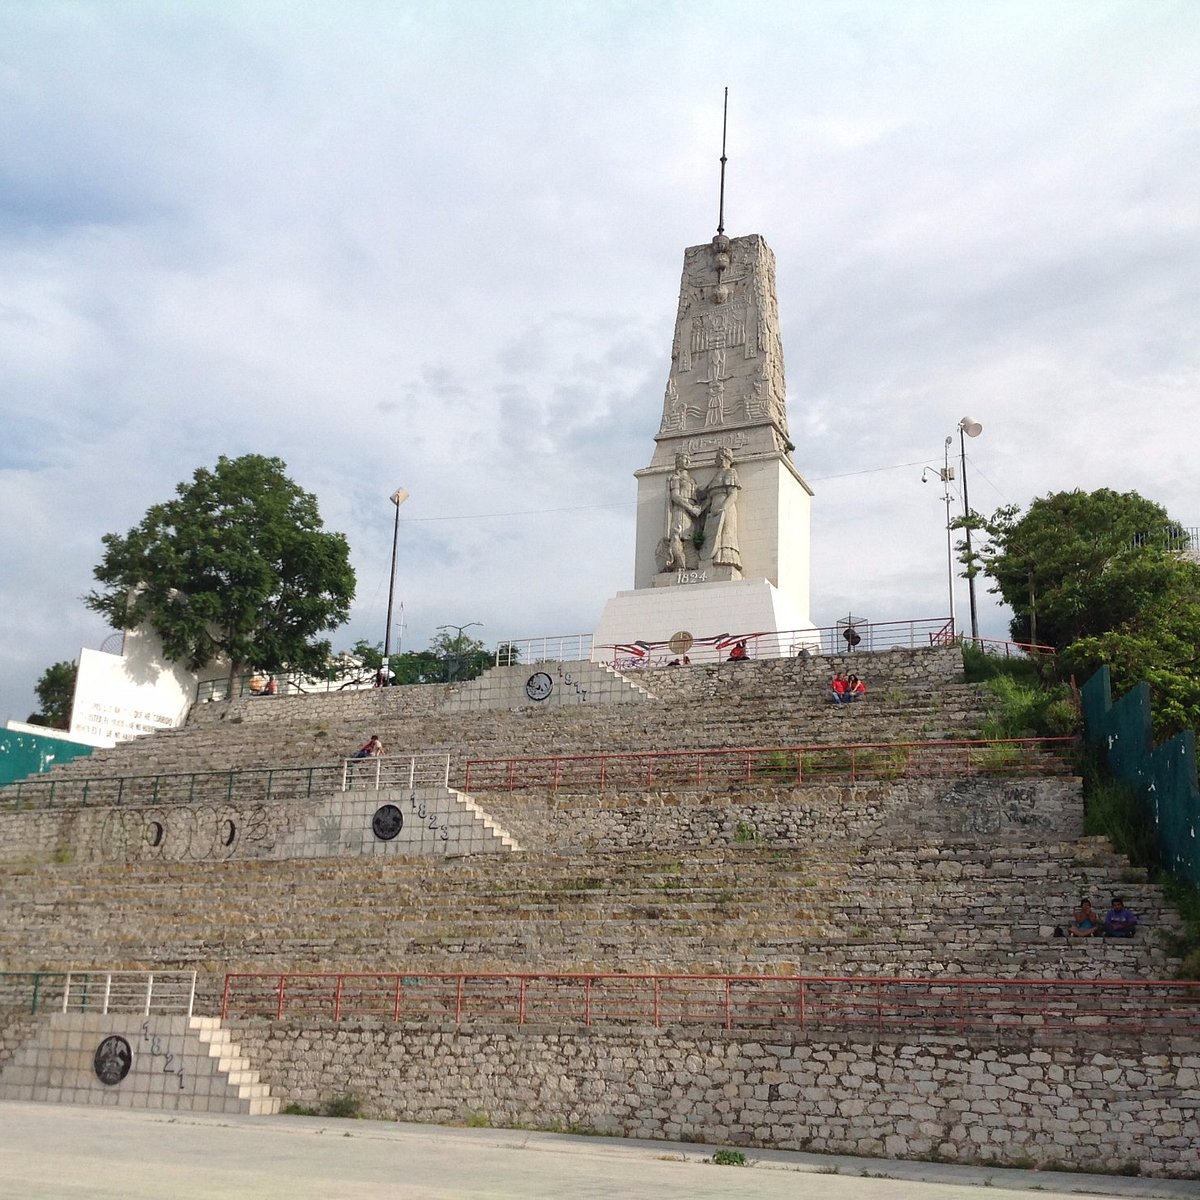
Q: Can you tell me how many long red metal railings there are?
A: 3